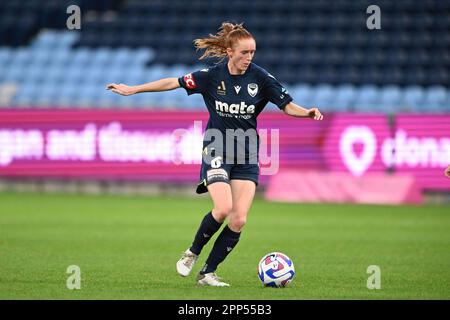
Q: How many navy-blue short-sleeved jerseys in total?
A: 1